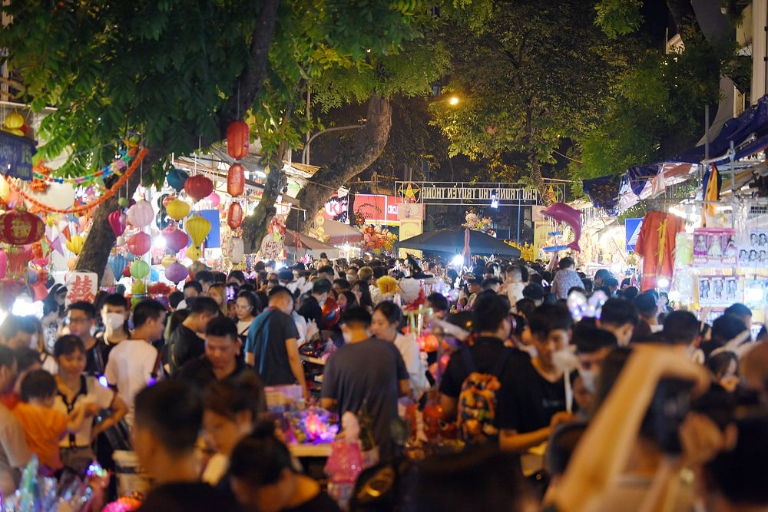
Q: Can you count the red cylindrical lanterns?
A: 3